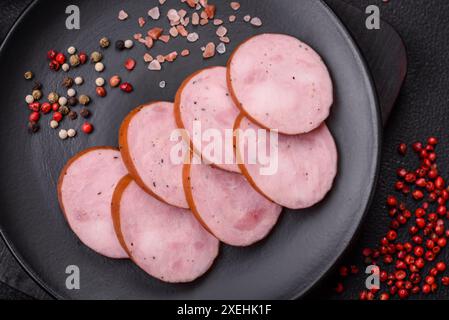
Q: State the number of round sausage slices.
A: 7